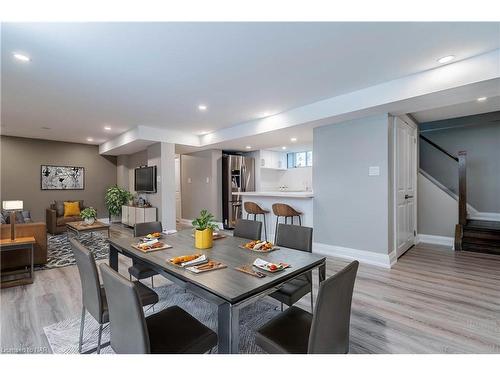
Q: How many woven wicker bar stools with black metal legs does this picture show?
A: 2